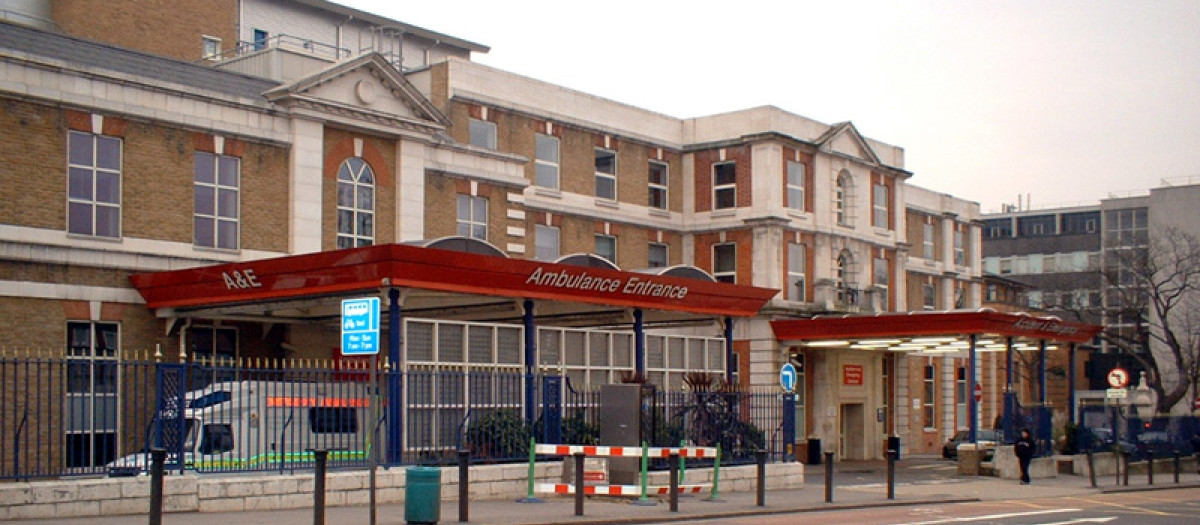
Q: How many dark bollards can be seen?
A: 12